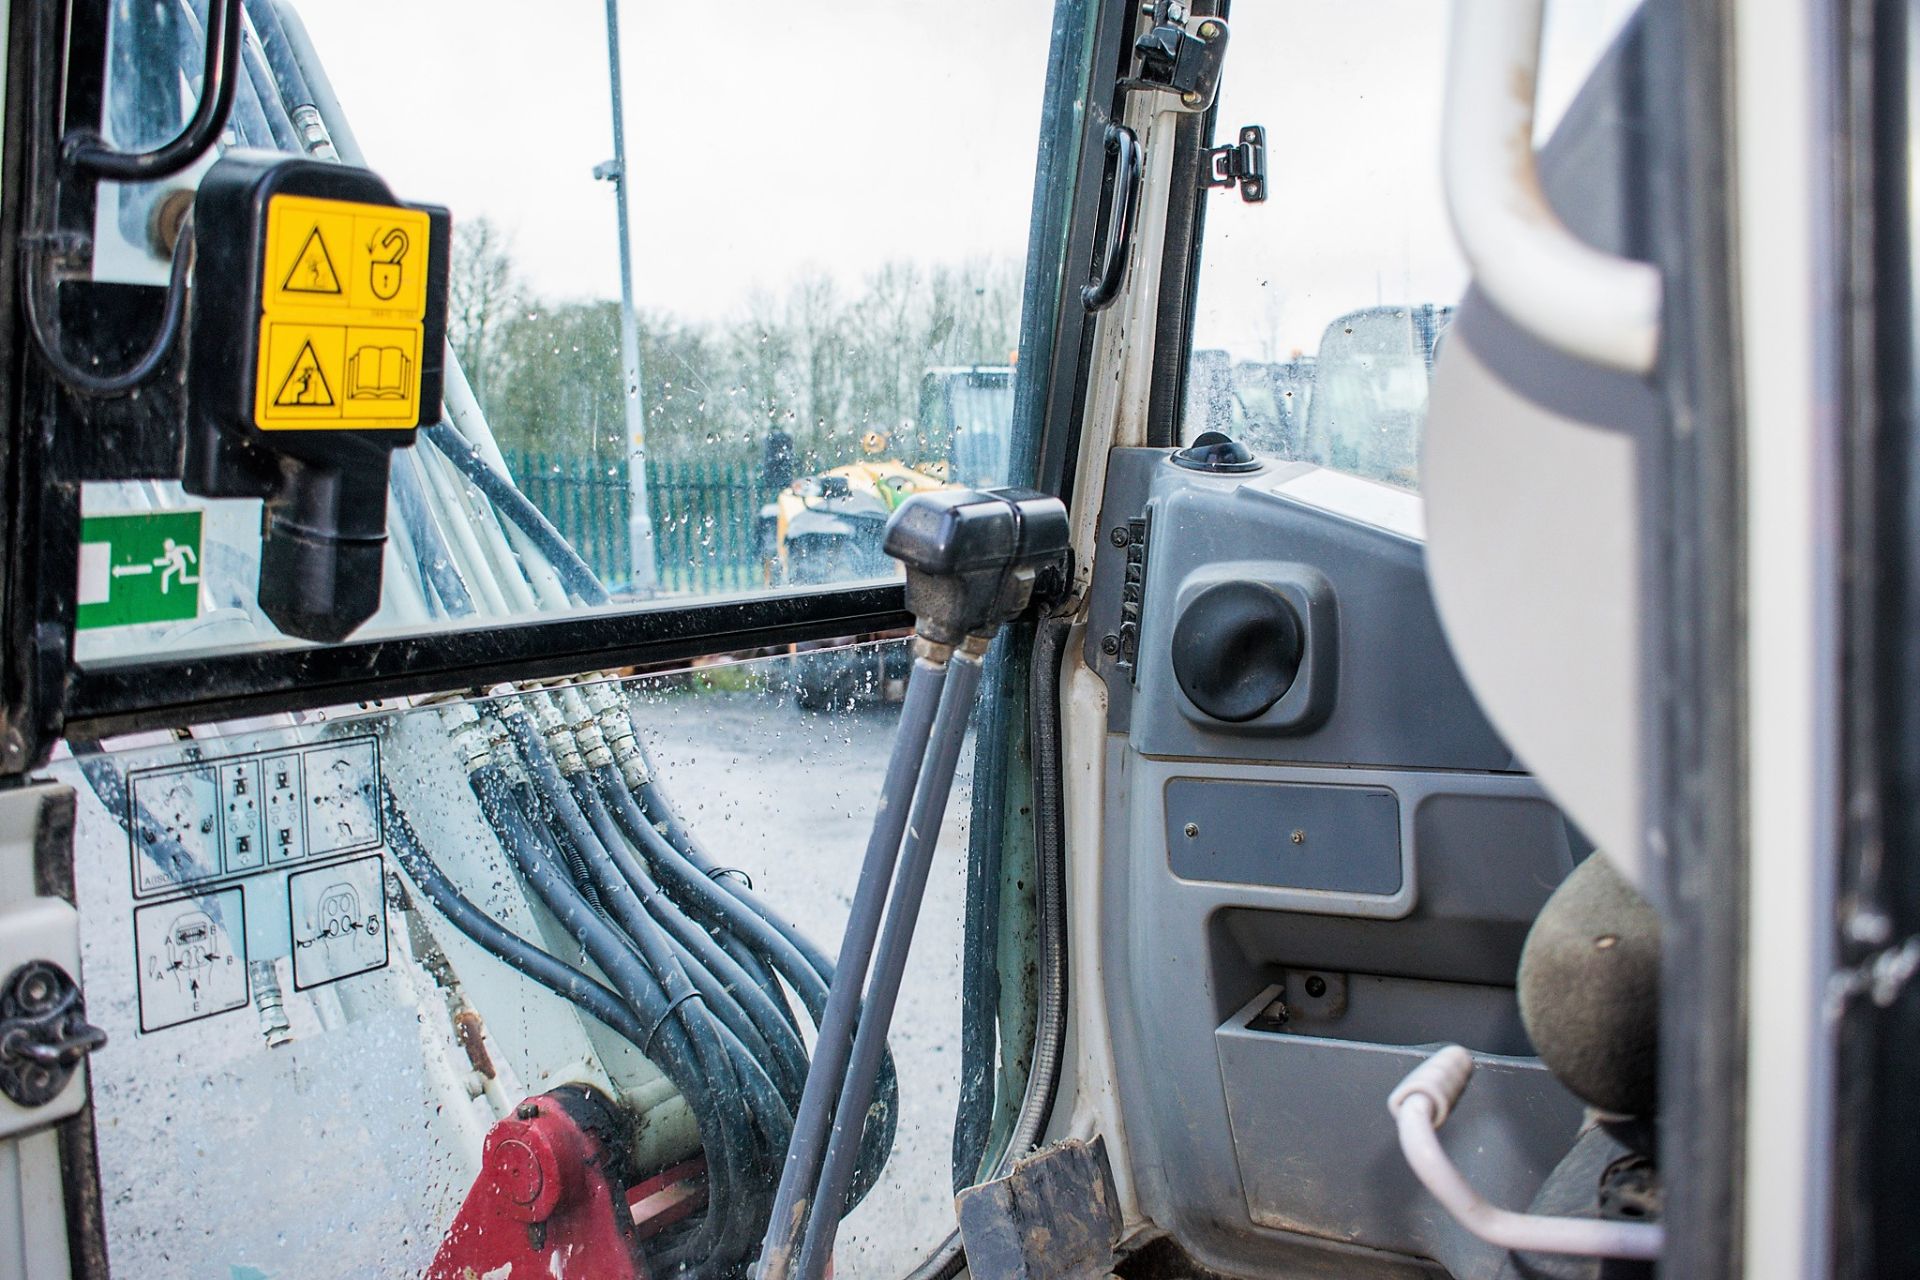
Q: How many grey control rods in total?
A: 2